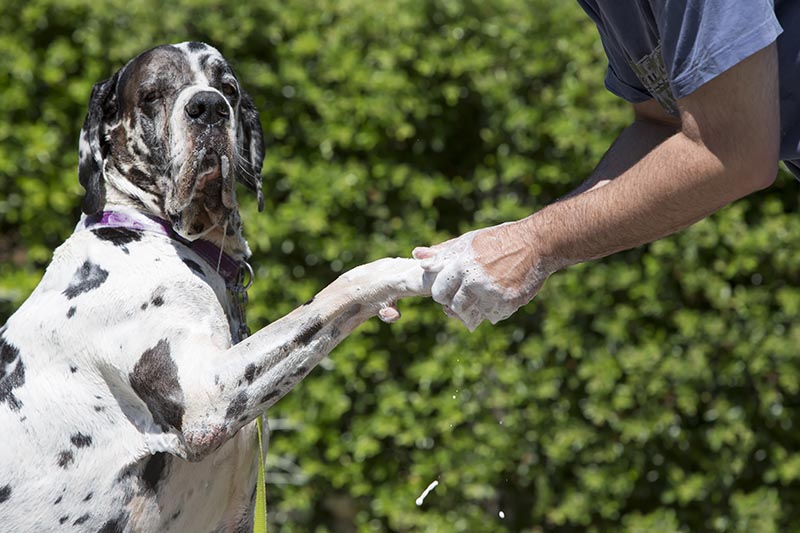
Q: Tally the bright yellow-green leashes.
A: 1